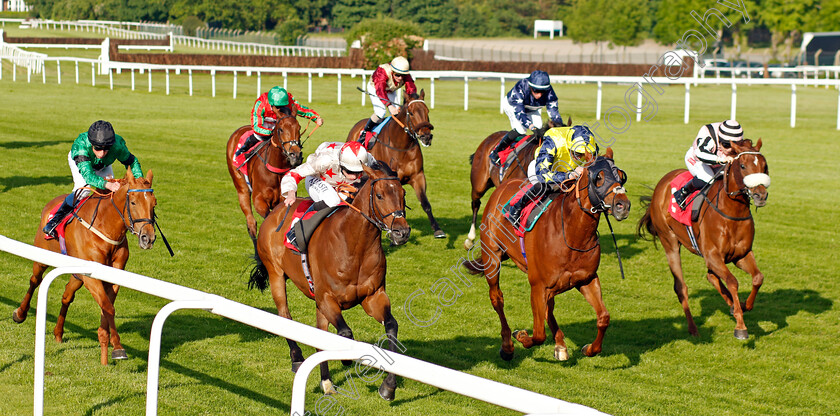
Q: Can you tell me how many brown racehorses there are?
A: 7